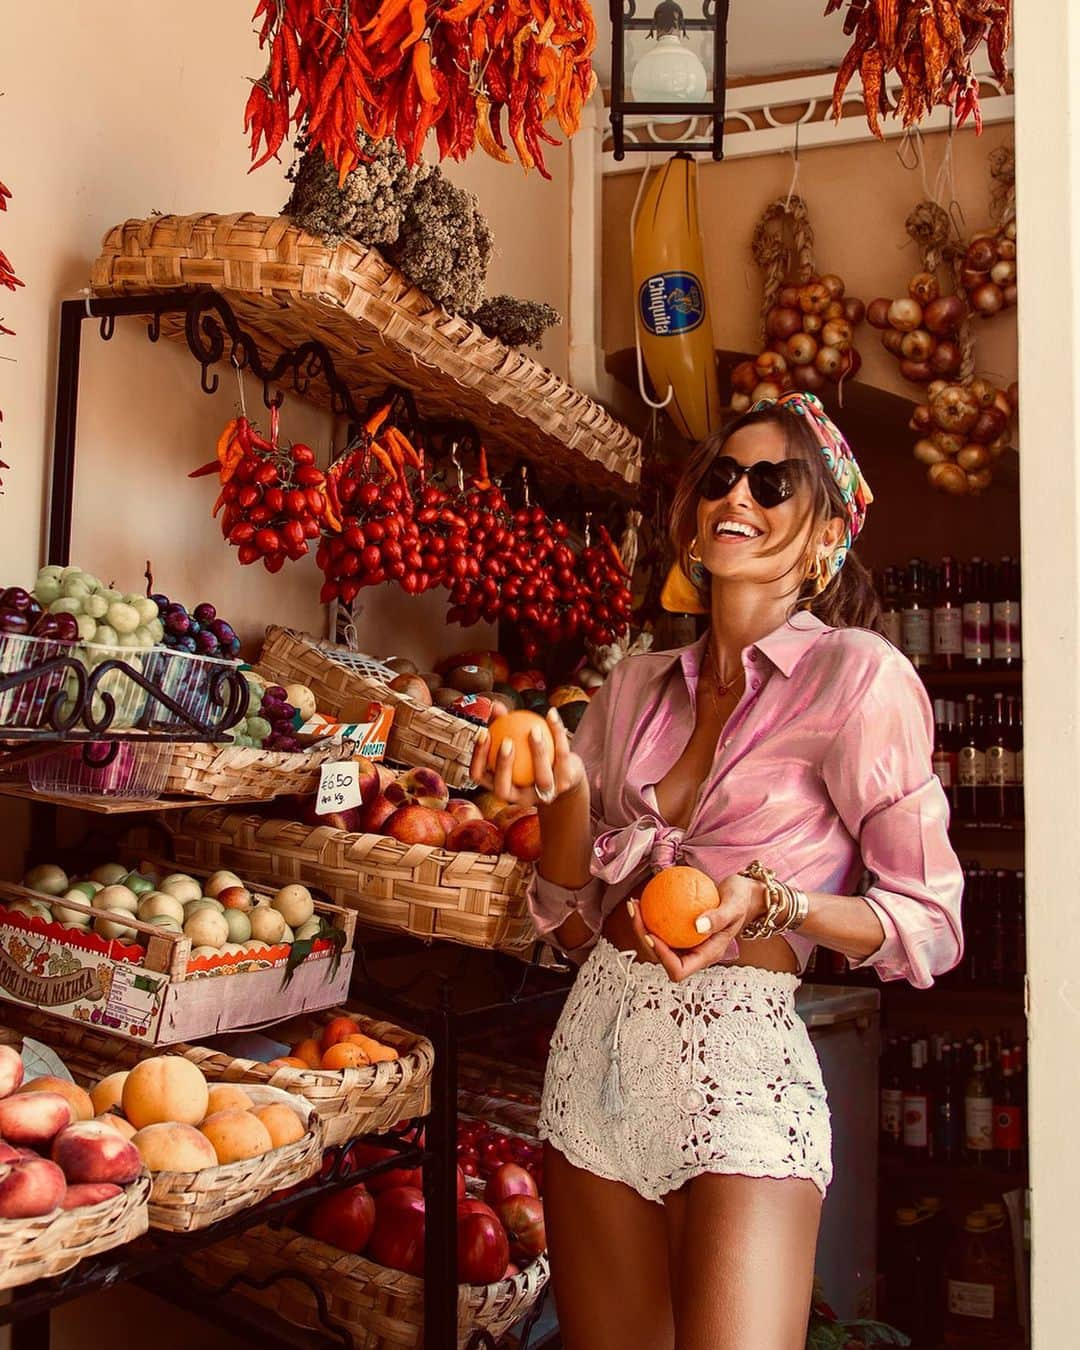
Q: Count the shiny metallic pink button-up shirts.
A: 1